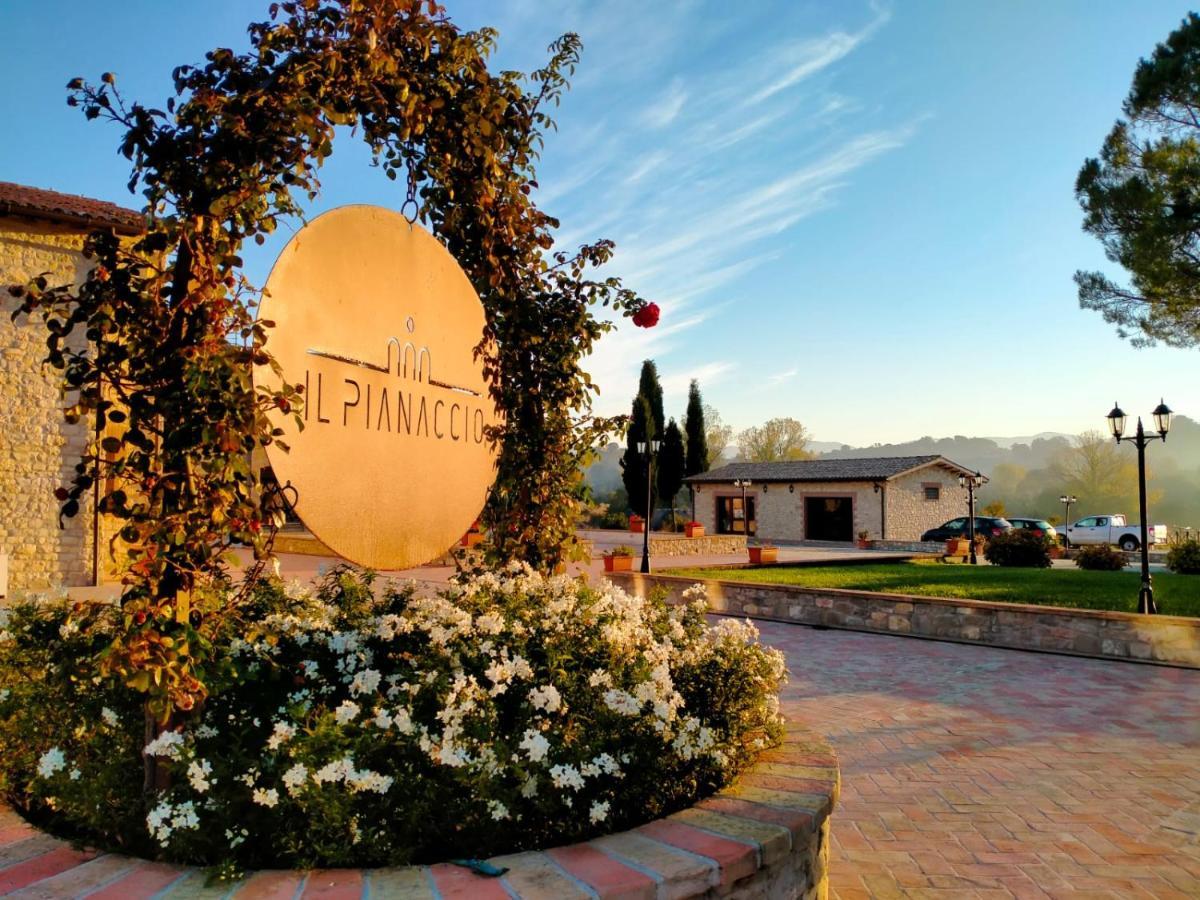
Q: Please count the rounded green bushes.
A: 3